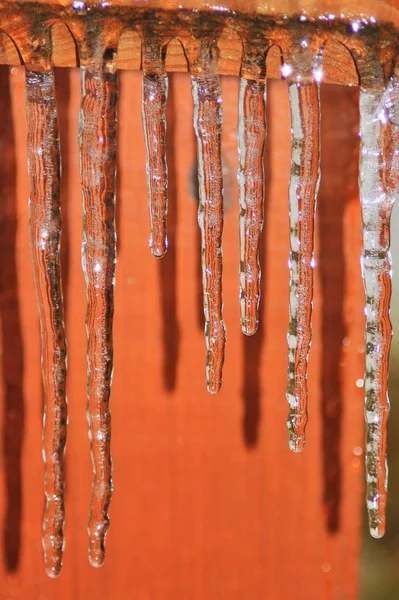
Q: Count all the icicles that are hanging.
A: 7